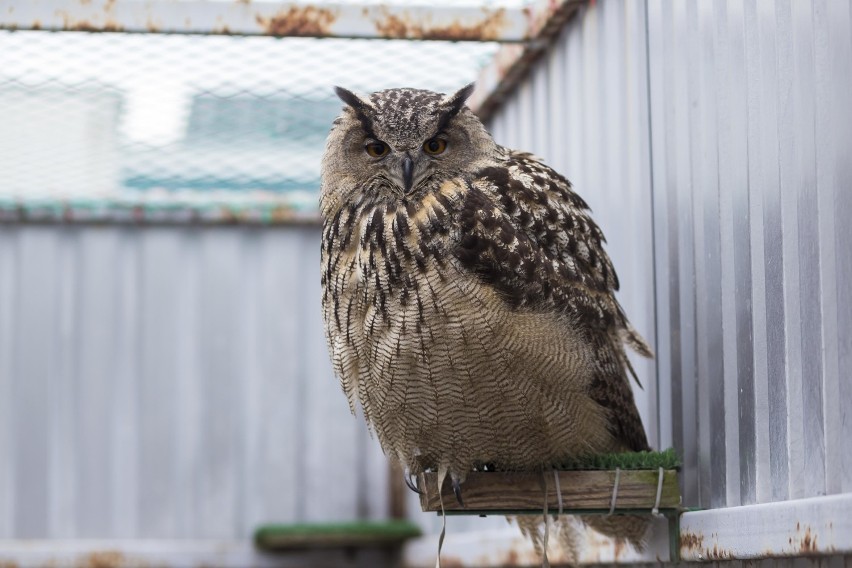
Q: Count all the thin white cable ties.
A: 3